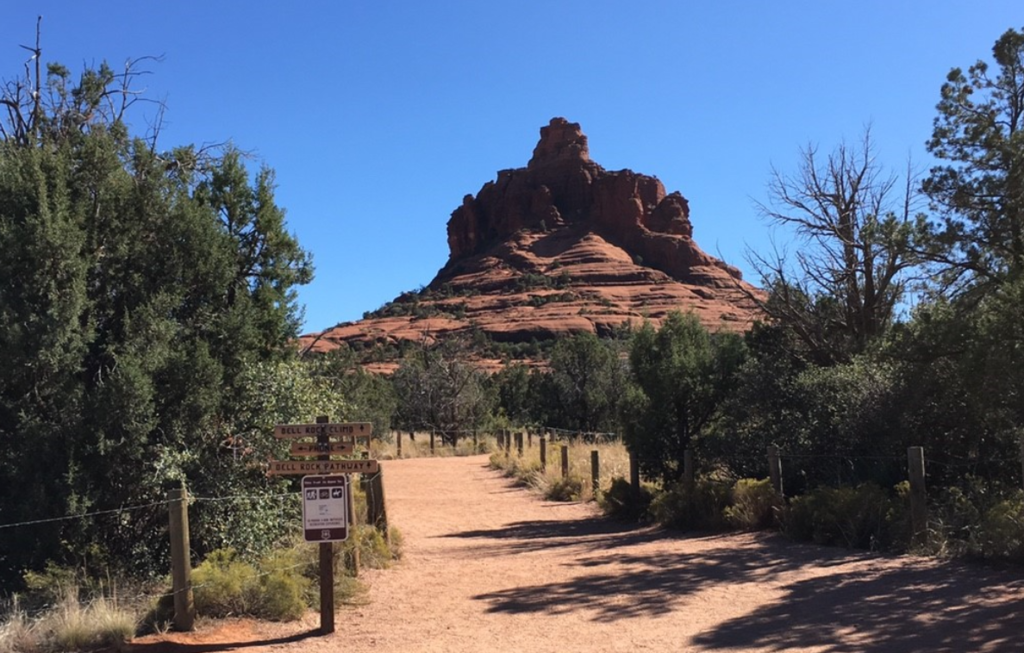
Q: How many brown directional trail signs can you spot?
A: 3